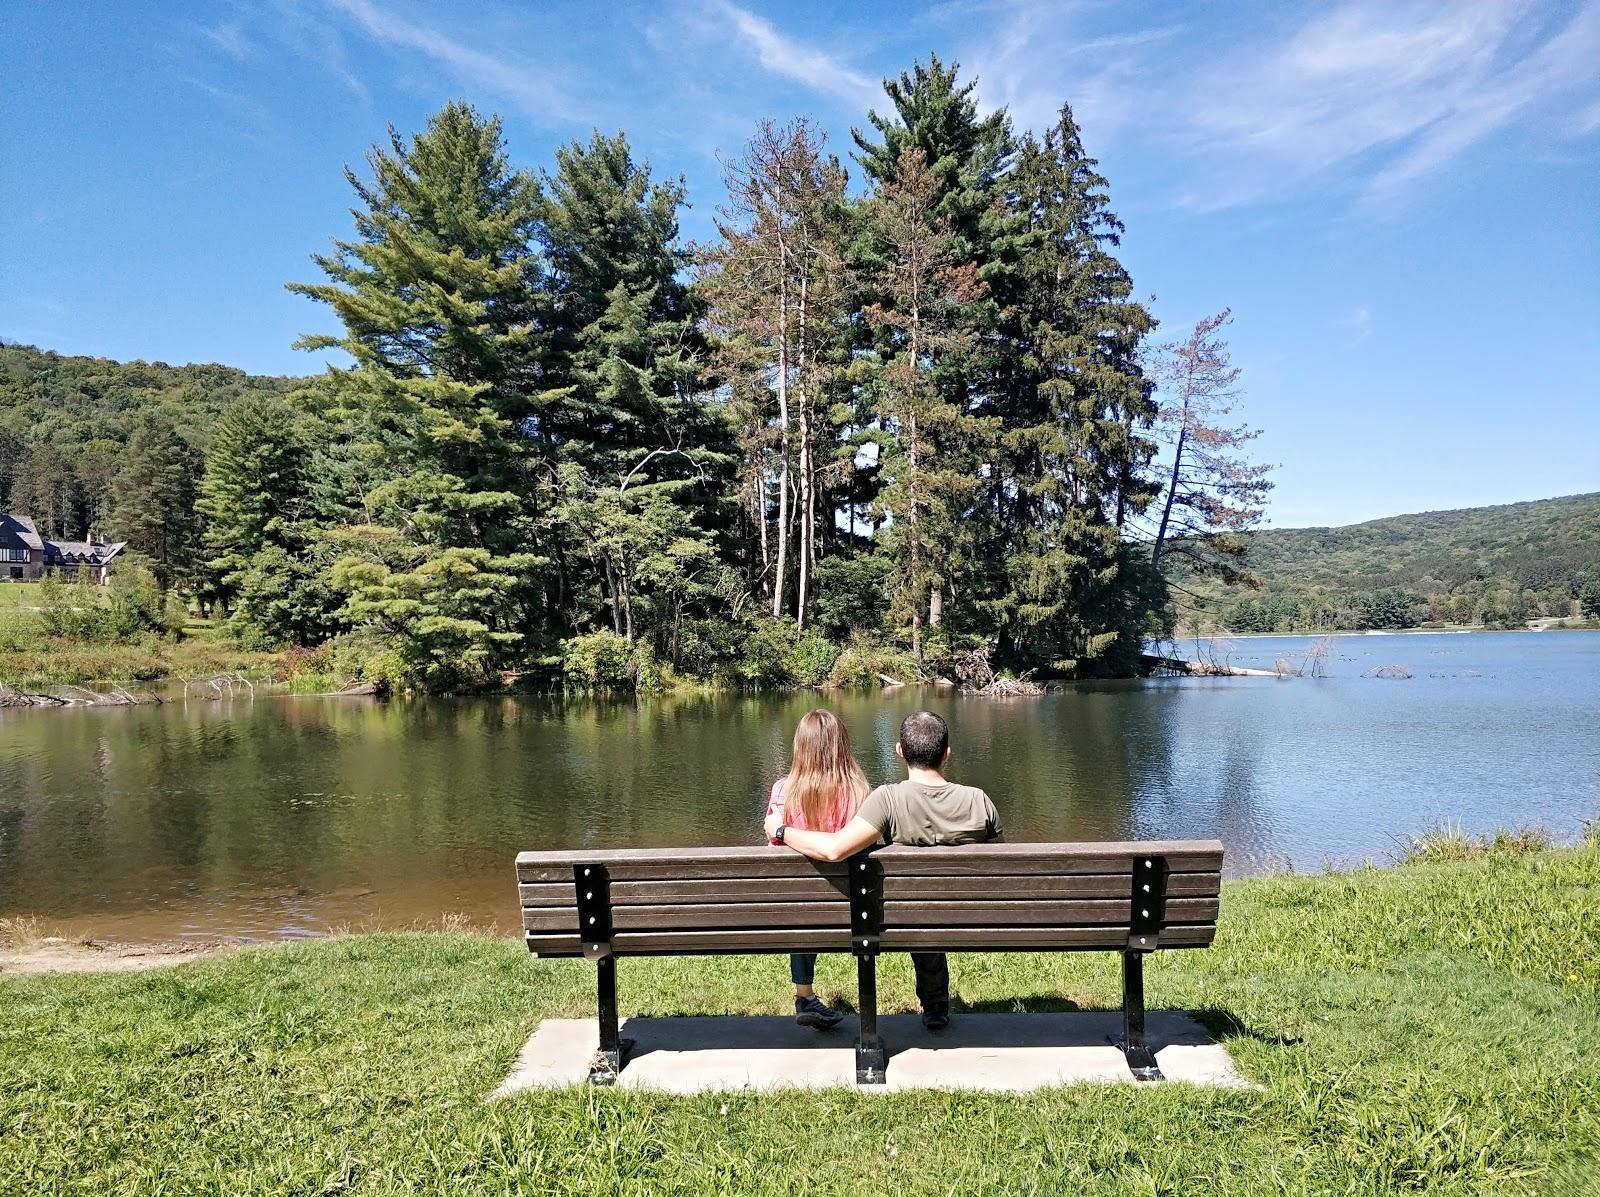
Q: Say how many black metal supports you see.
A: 3